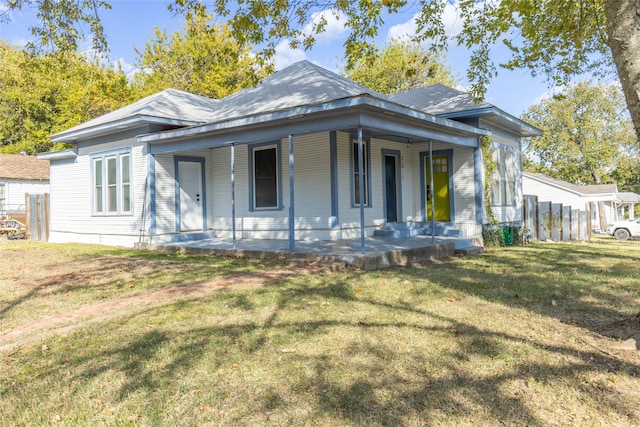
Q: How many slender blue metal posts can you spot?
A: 4